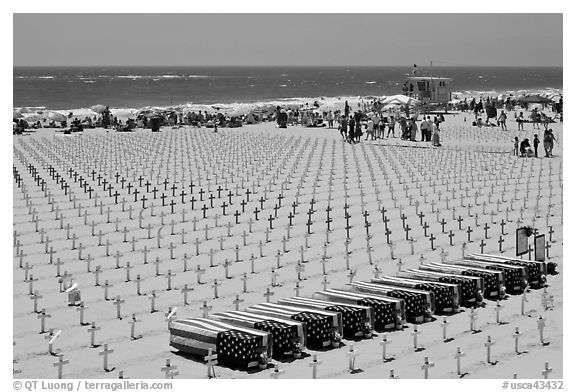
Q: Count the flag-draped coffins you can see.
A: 11